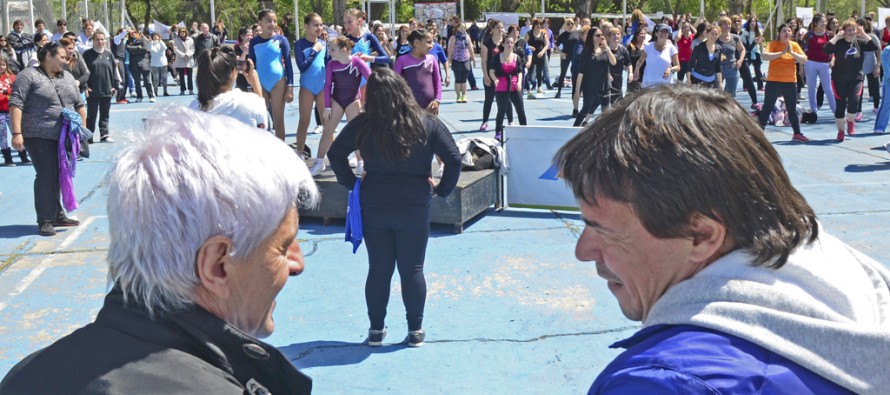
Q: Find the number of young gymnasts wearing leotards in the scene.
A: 5